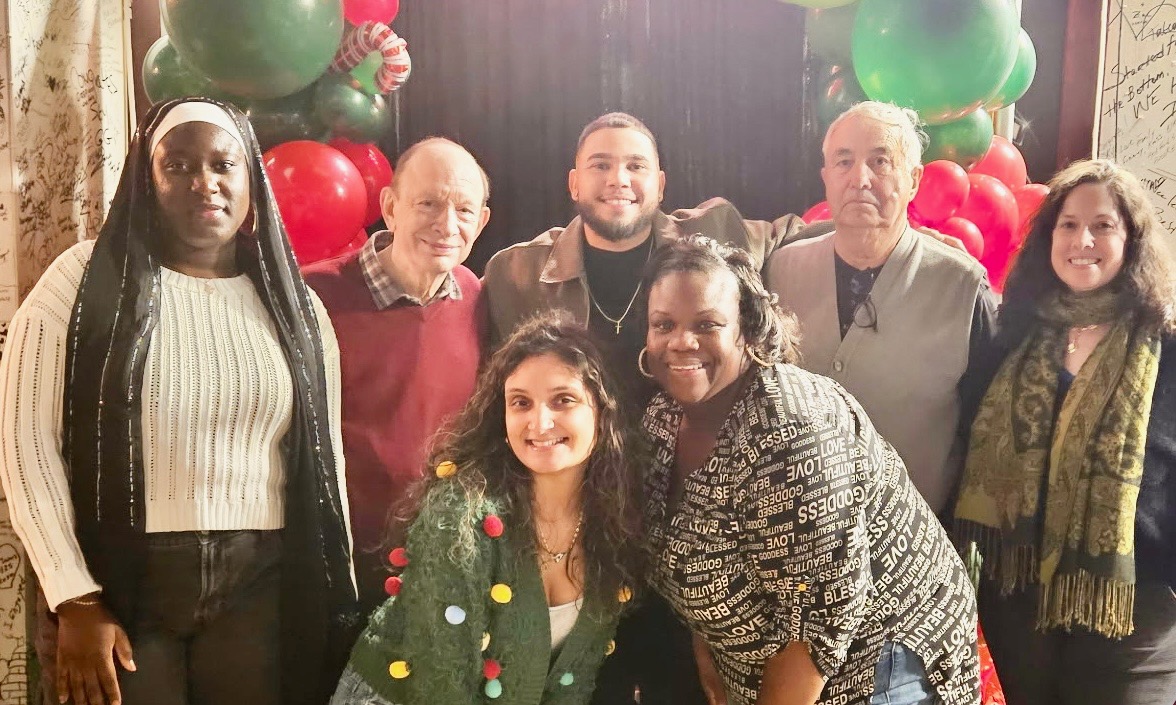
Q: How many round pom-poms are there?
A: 13